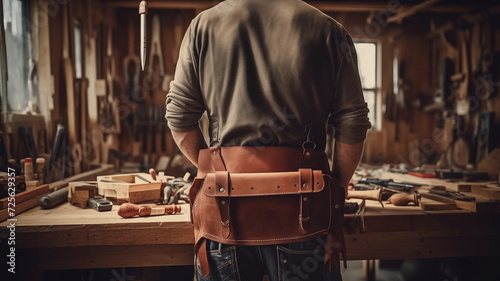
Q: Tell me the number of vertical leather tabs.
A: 2